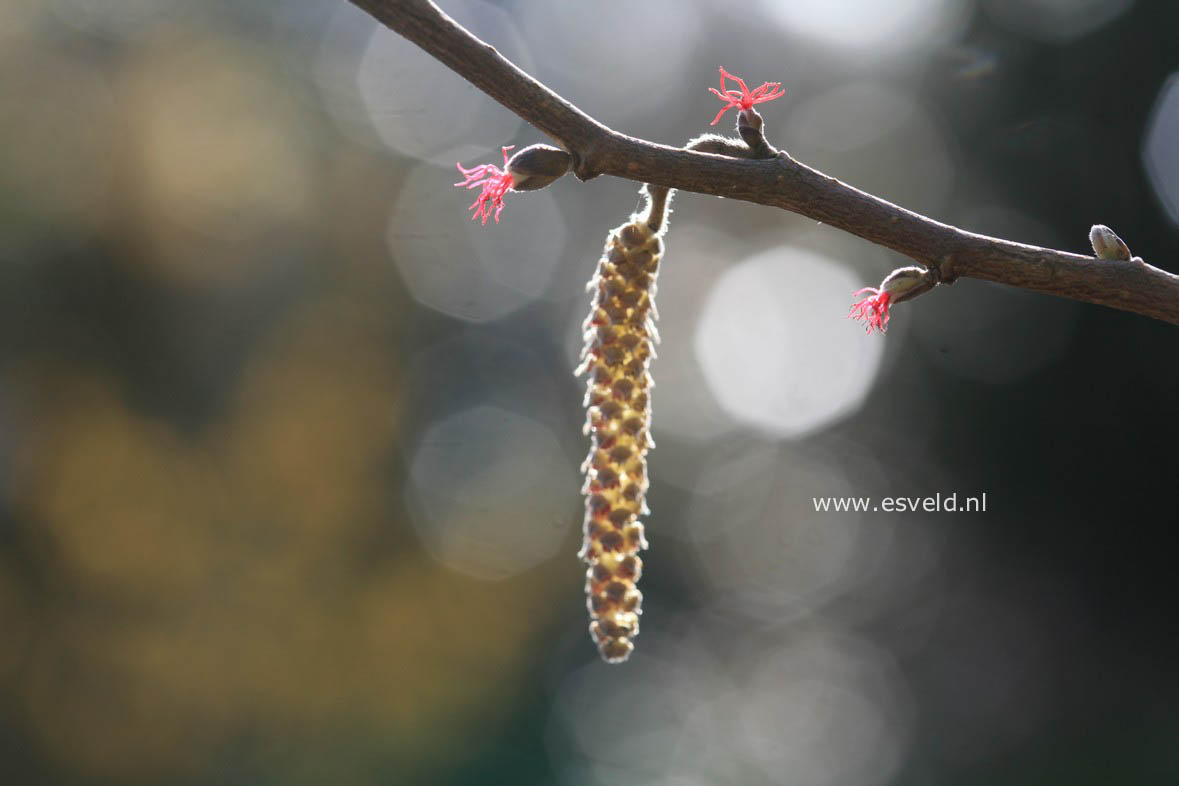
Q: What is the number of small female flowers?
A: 3